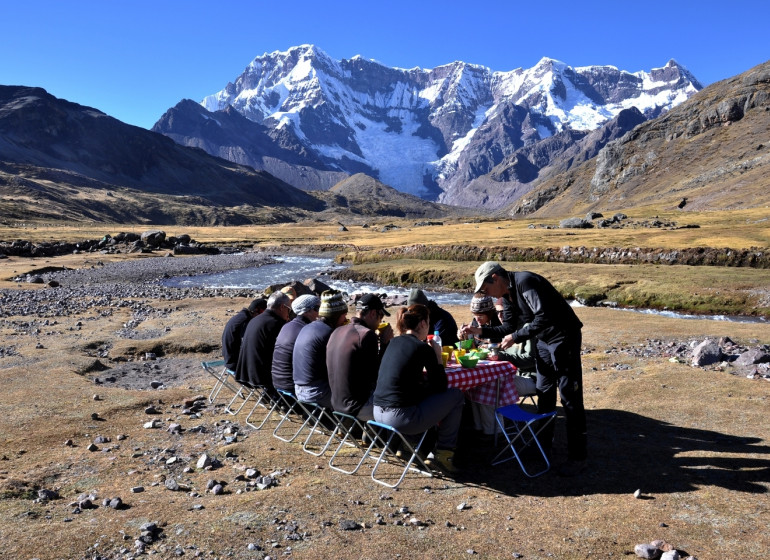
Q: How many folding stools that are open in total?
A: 2